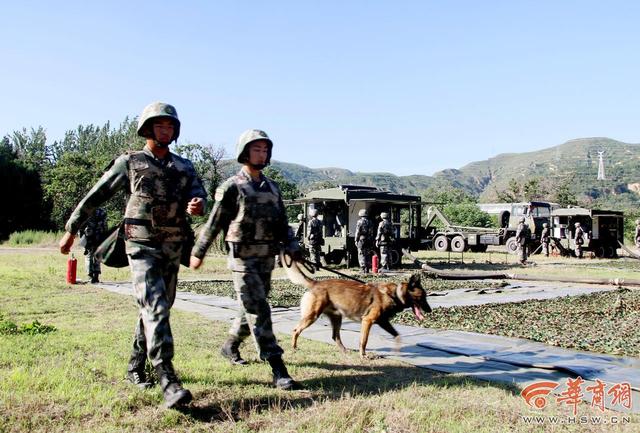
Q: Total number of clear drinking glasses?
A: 0